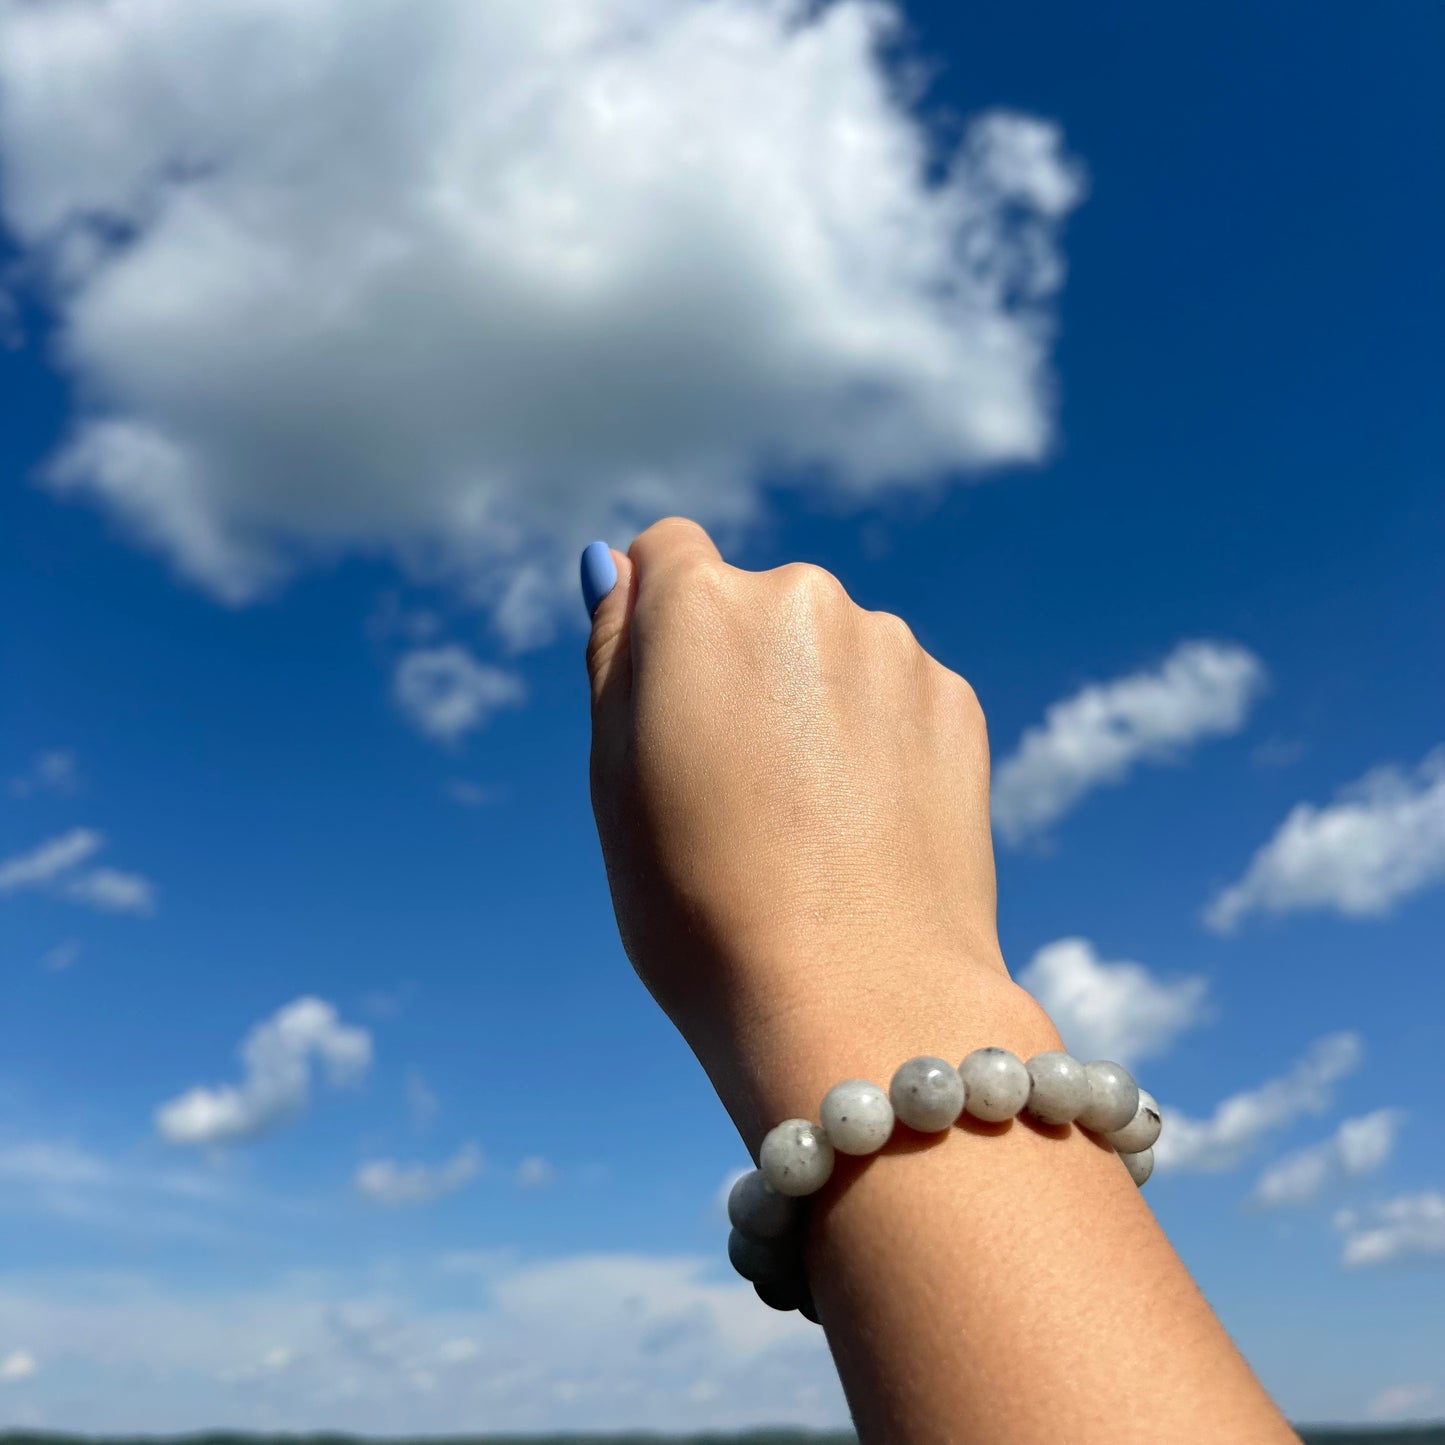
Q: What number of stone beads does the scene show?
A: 12